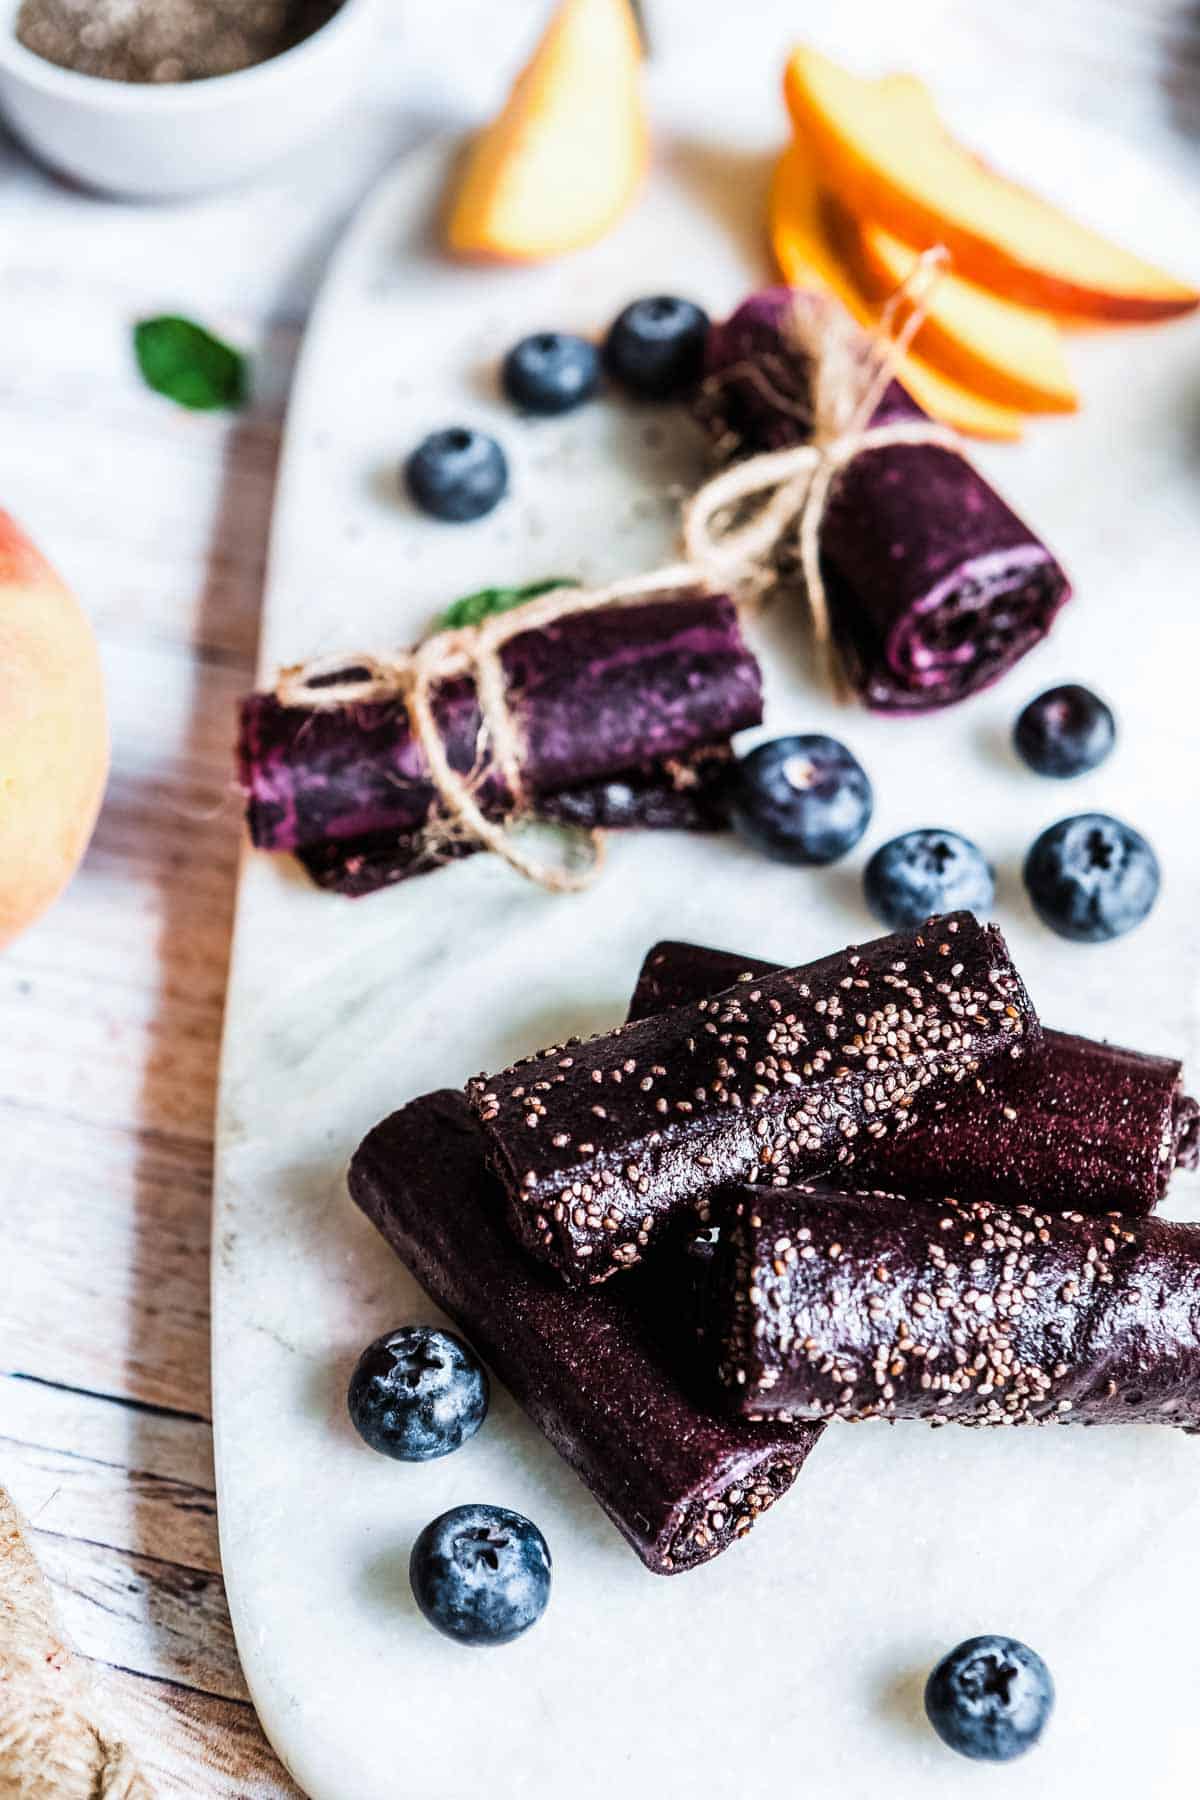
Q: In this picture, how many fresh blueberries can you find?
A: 10